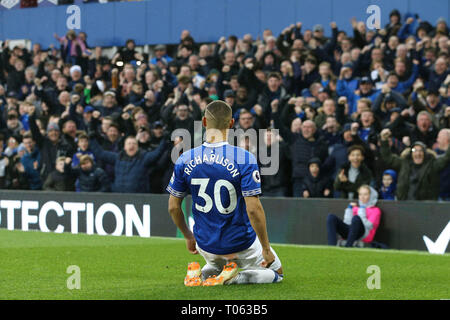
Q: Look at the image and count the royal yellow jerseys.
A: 0